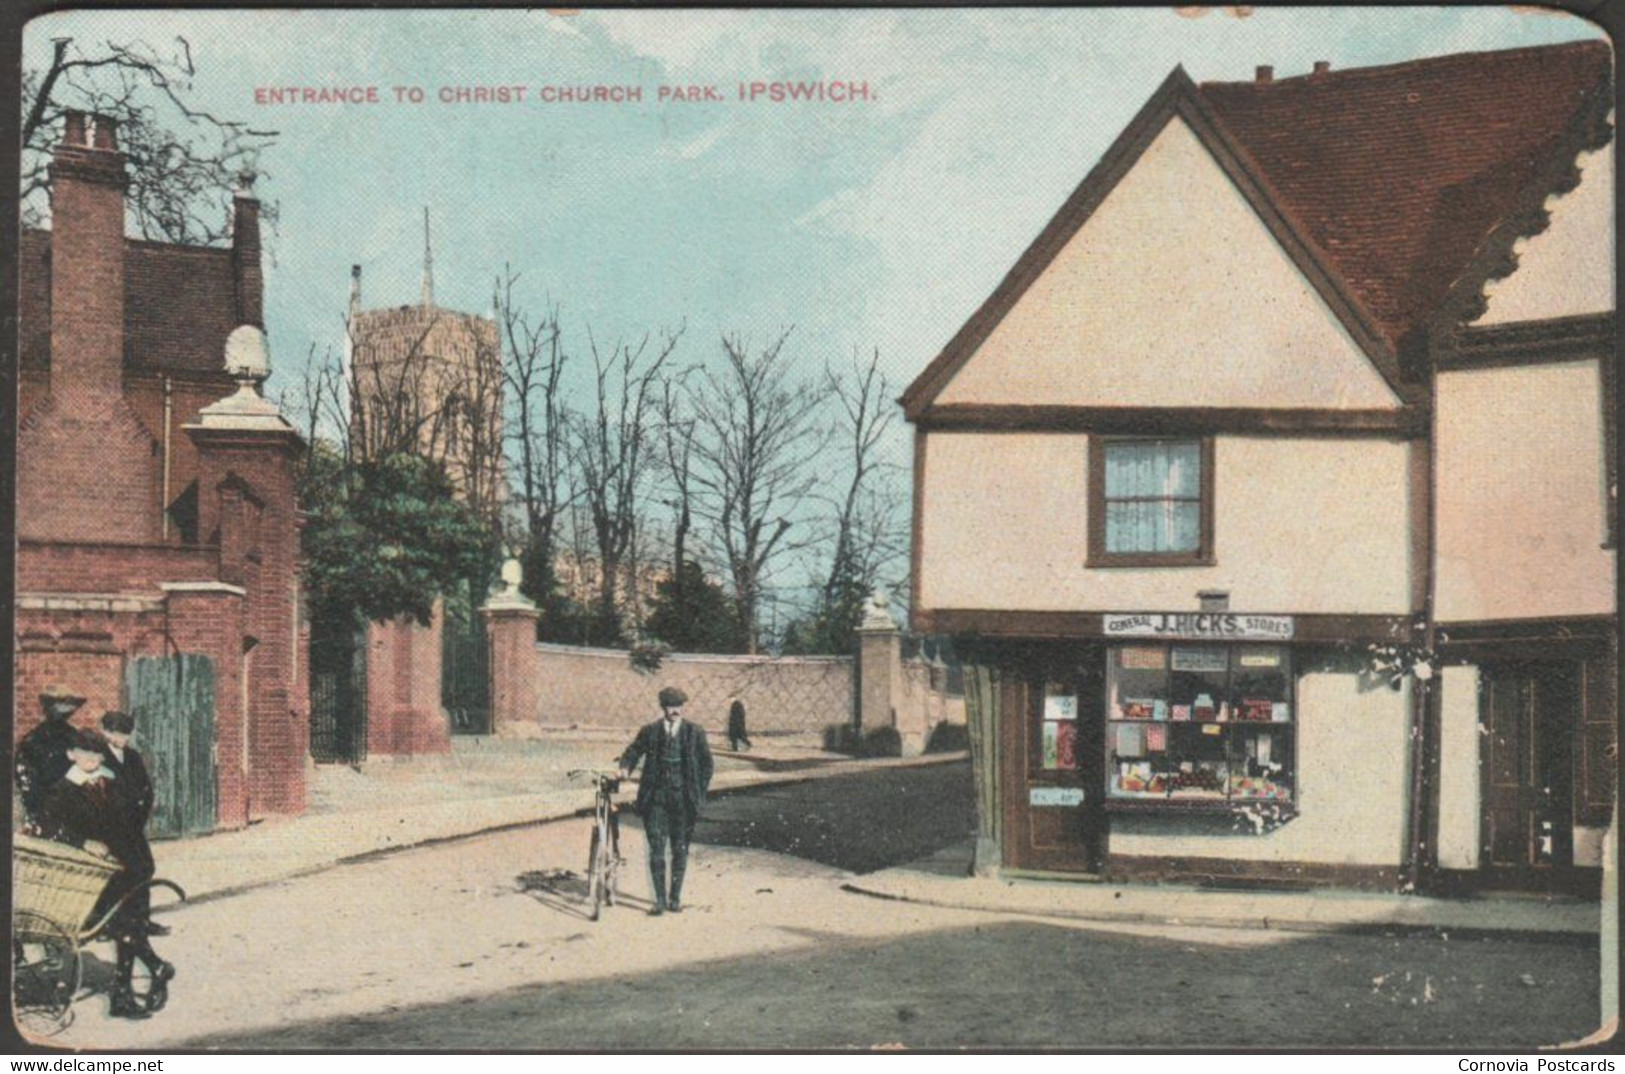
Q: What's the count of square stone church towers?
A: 1